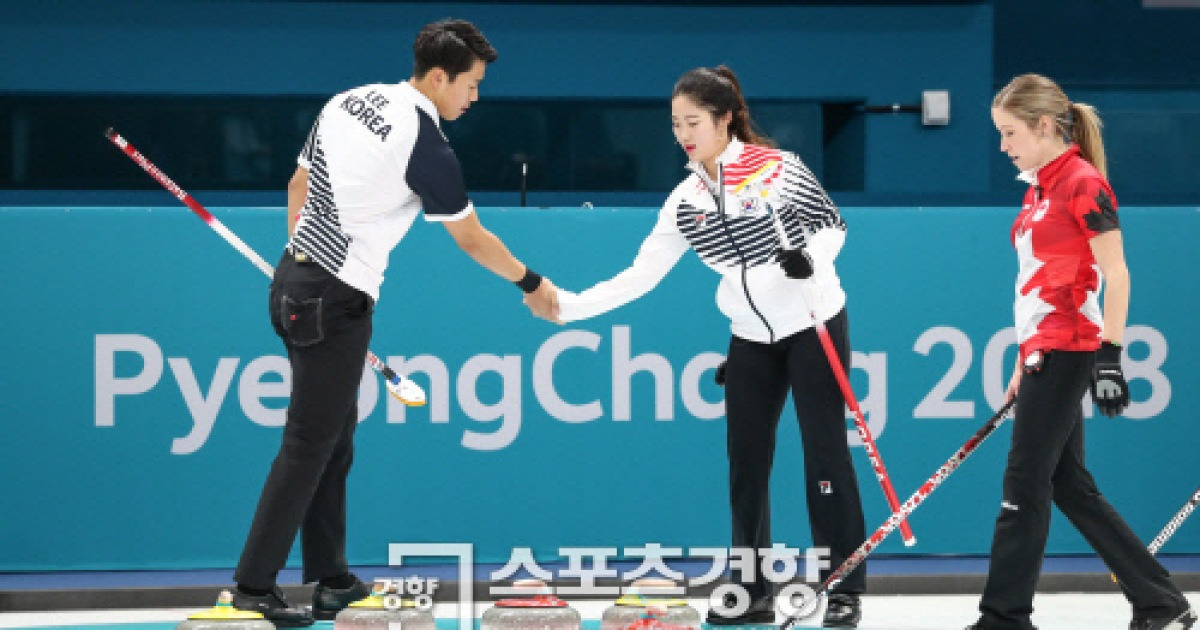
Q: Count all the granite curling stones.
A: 5